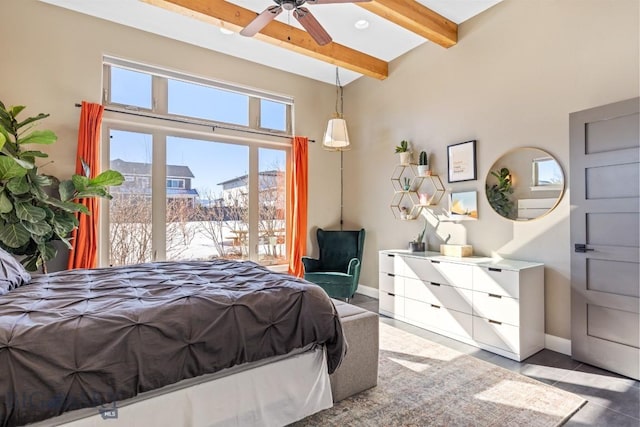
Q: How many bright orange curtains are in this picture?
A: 2